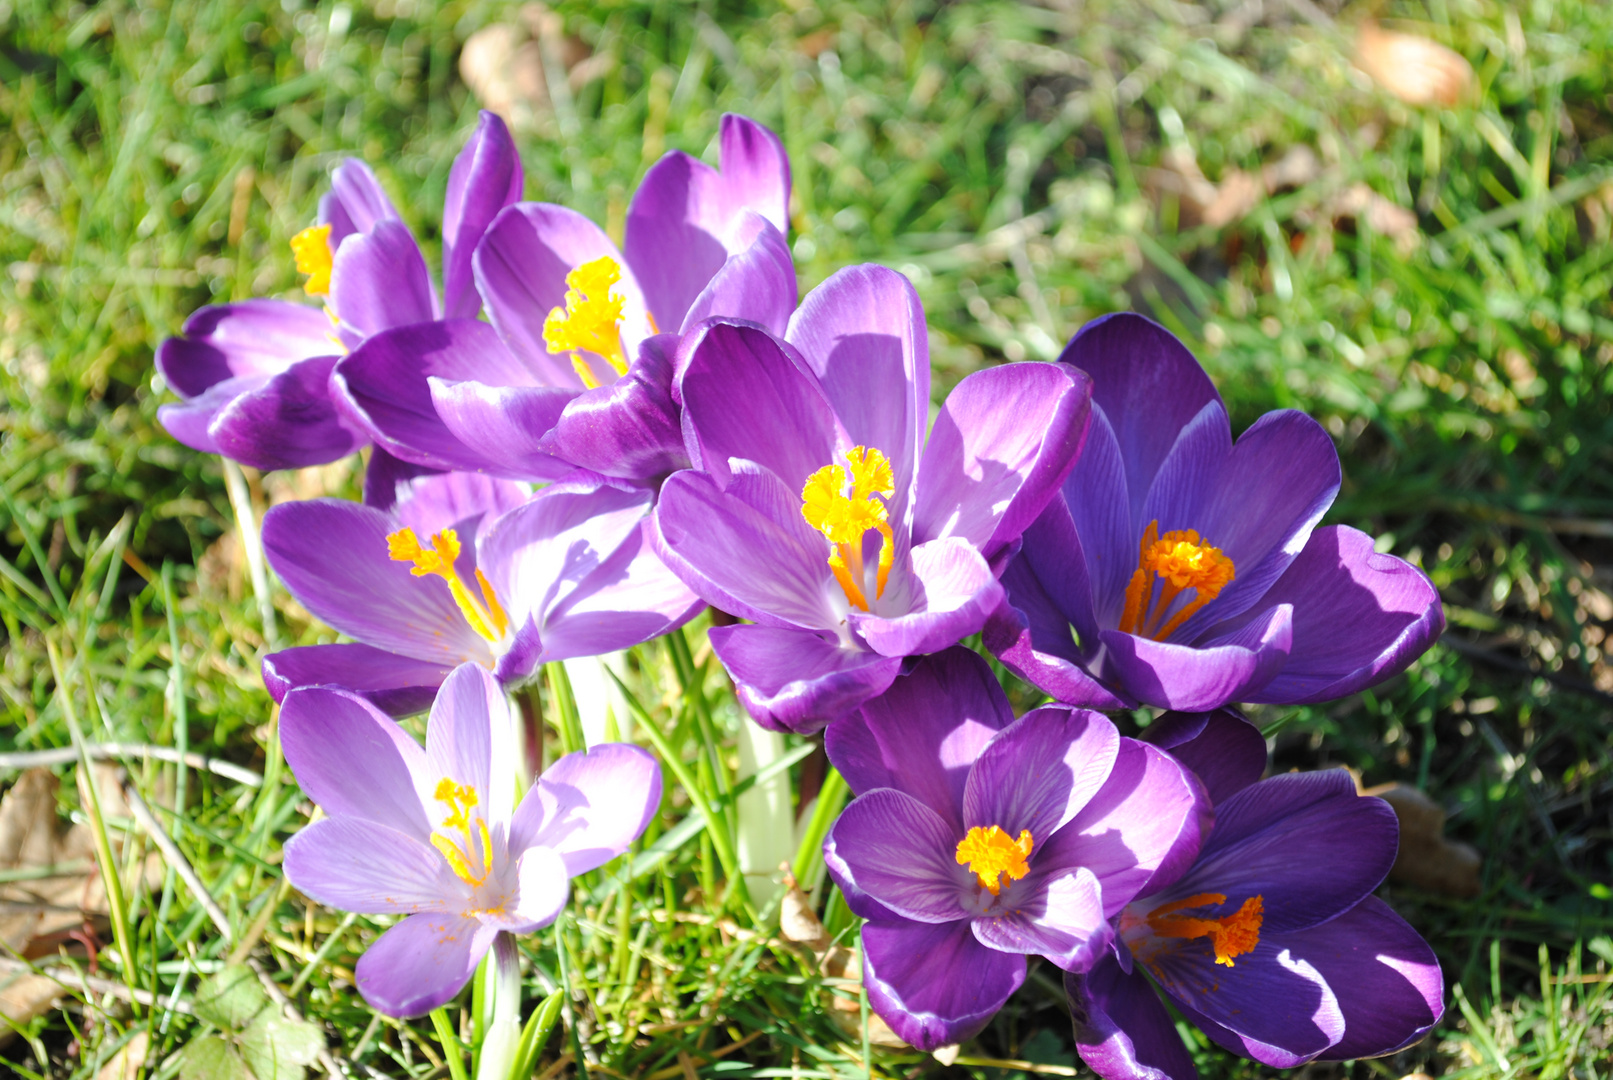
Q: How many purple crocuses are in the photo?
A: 8